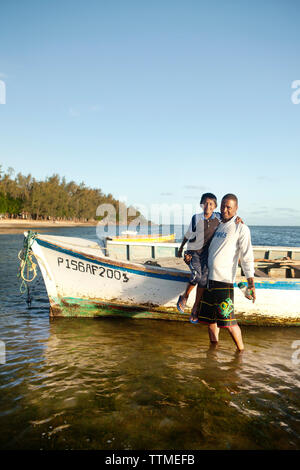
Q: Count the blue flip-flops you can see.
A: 2